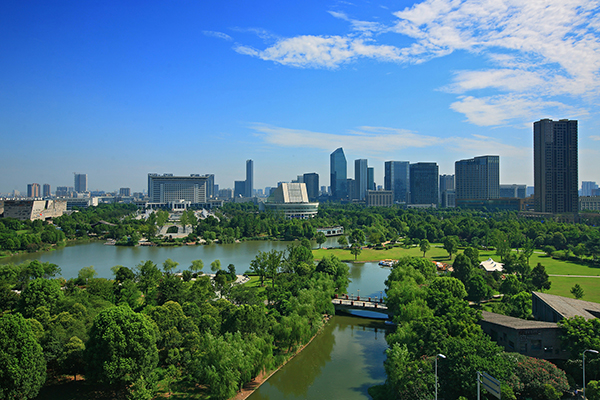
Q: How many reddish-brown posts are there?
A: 9